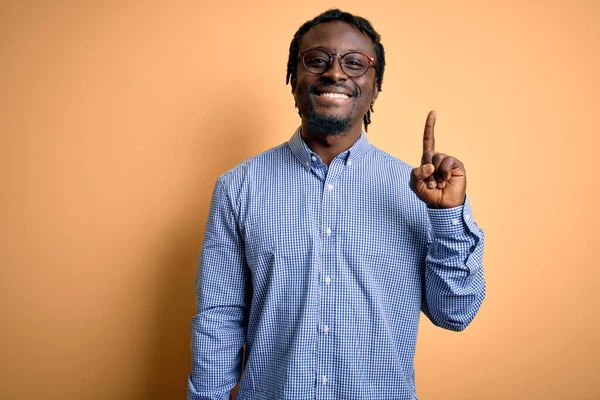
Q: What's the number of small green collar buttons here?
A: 0